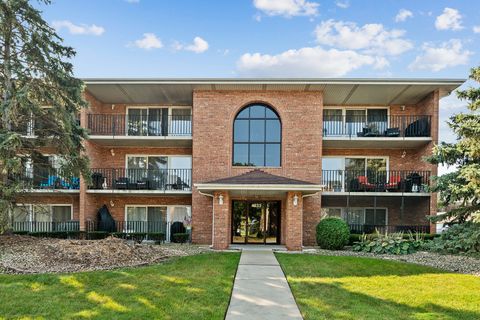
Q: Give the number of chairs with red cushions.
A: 2